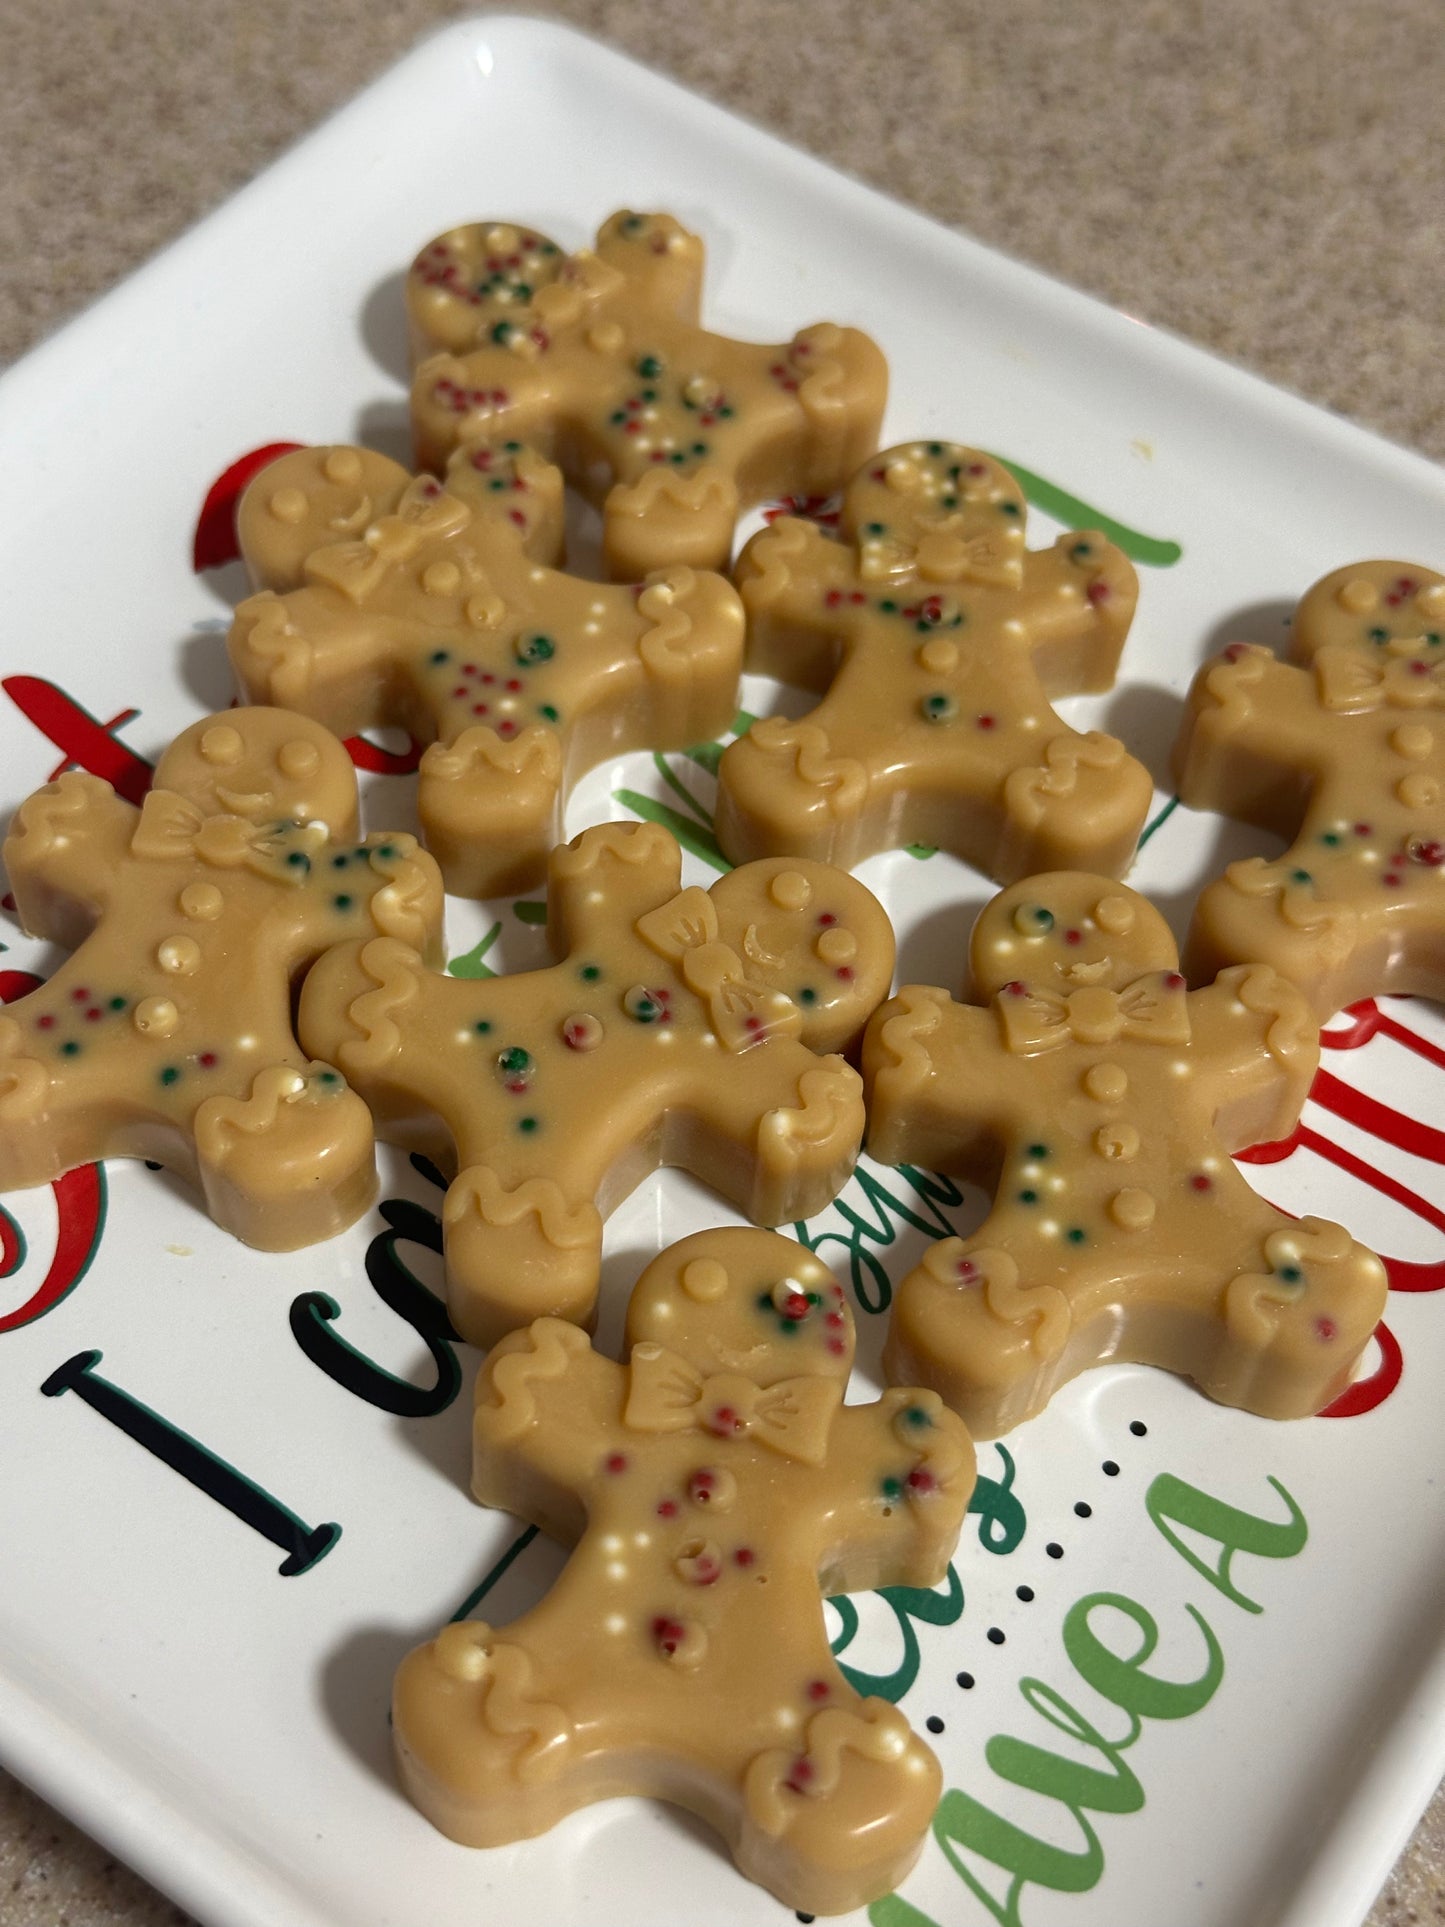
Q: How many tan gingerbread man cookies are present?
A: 8